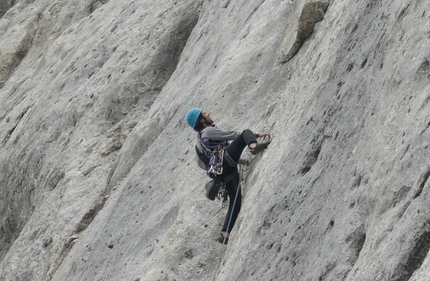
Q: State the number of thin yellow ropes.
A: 0